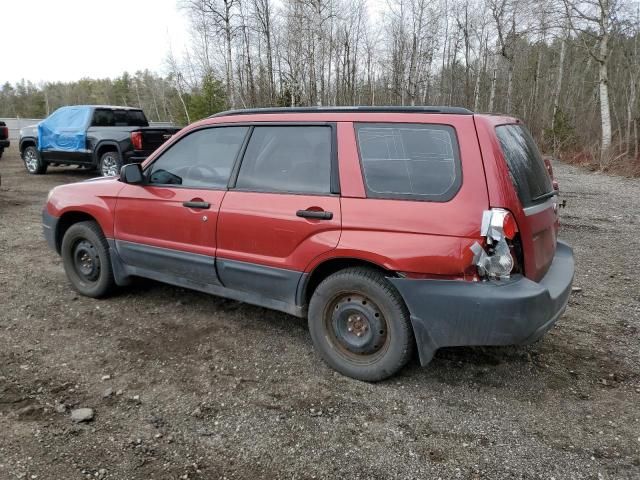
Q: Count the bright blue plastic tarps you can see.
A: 1